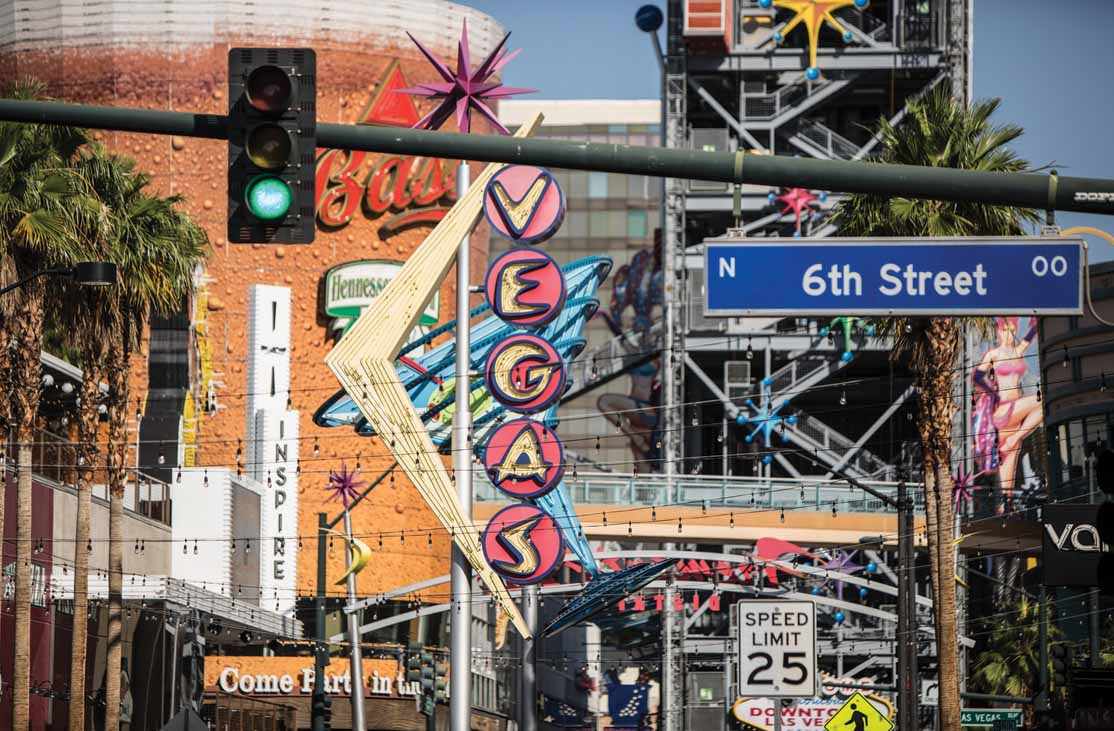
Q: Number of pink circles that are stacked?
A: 5